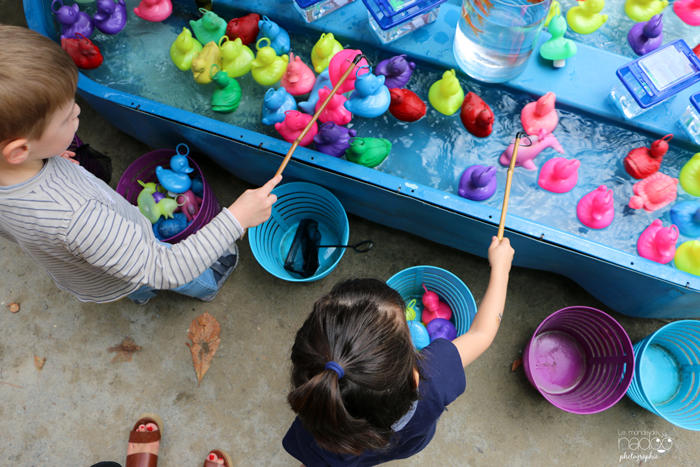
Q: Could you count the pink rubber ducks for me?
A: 11